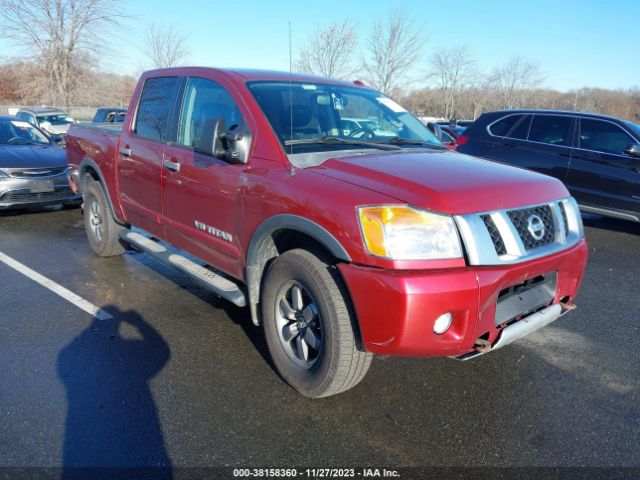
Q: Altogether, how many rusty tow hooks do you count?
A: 2